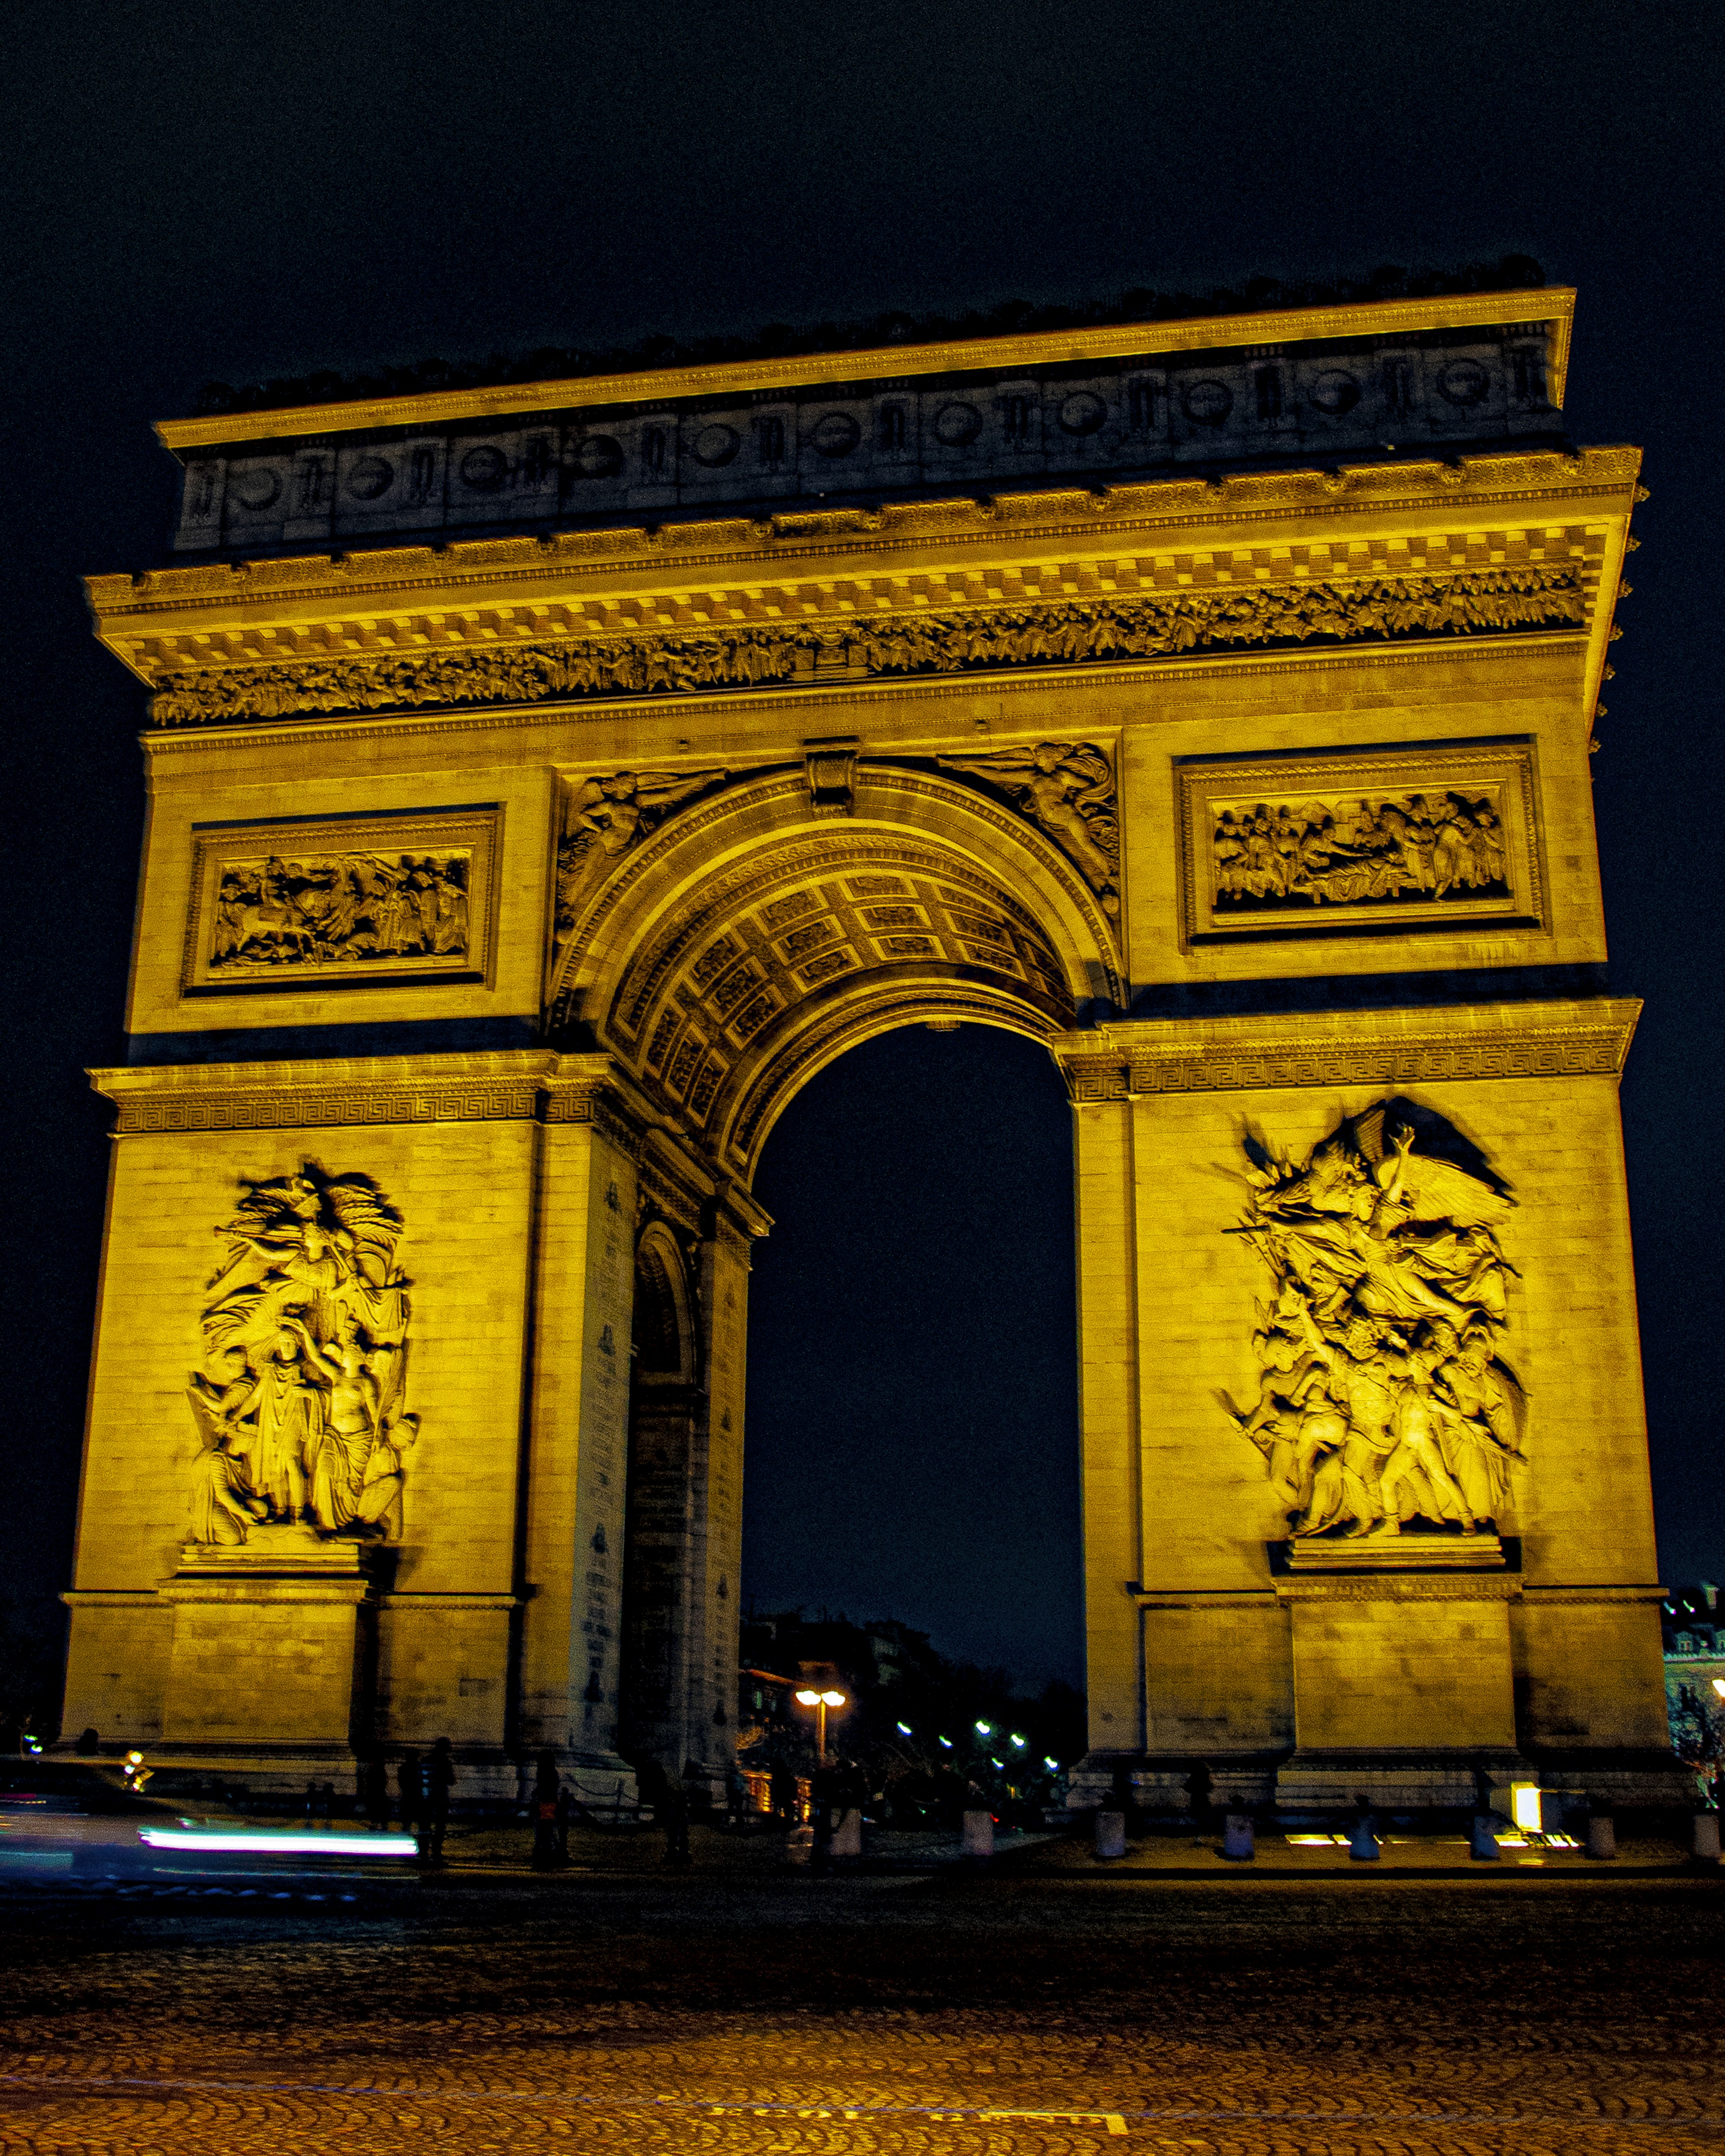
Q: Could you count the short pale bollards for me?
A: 8